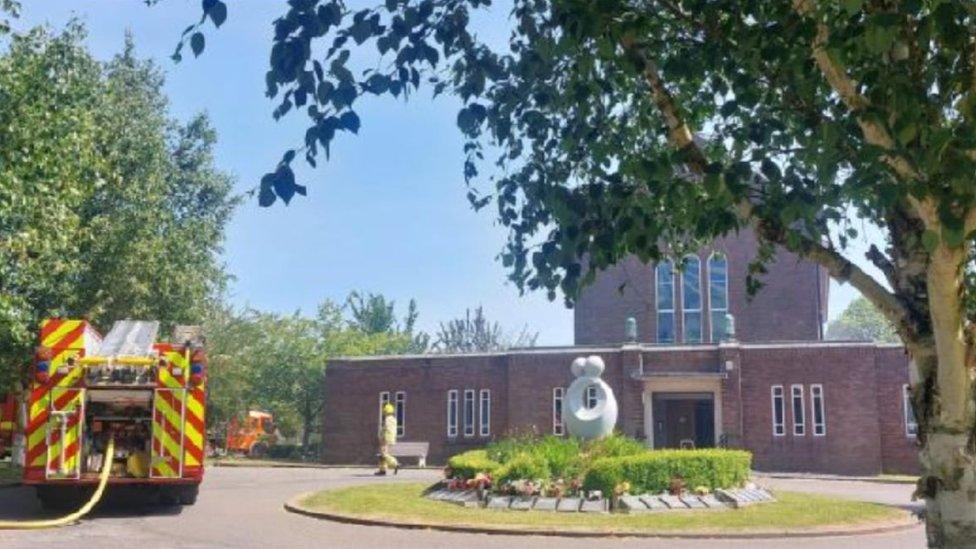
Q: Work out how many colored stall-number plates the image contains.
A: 0